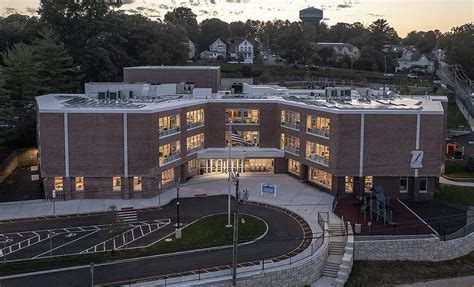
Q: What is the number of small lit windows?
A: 6